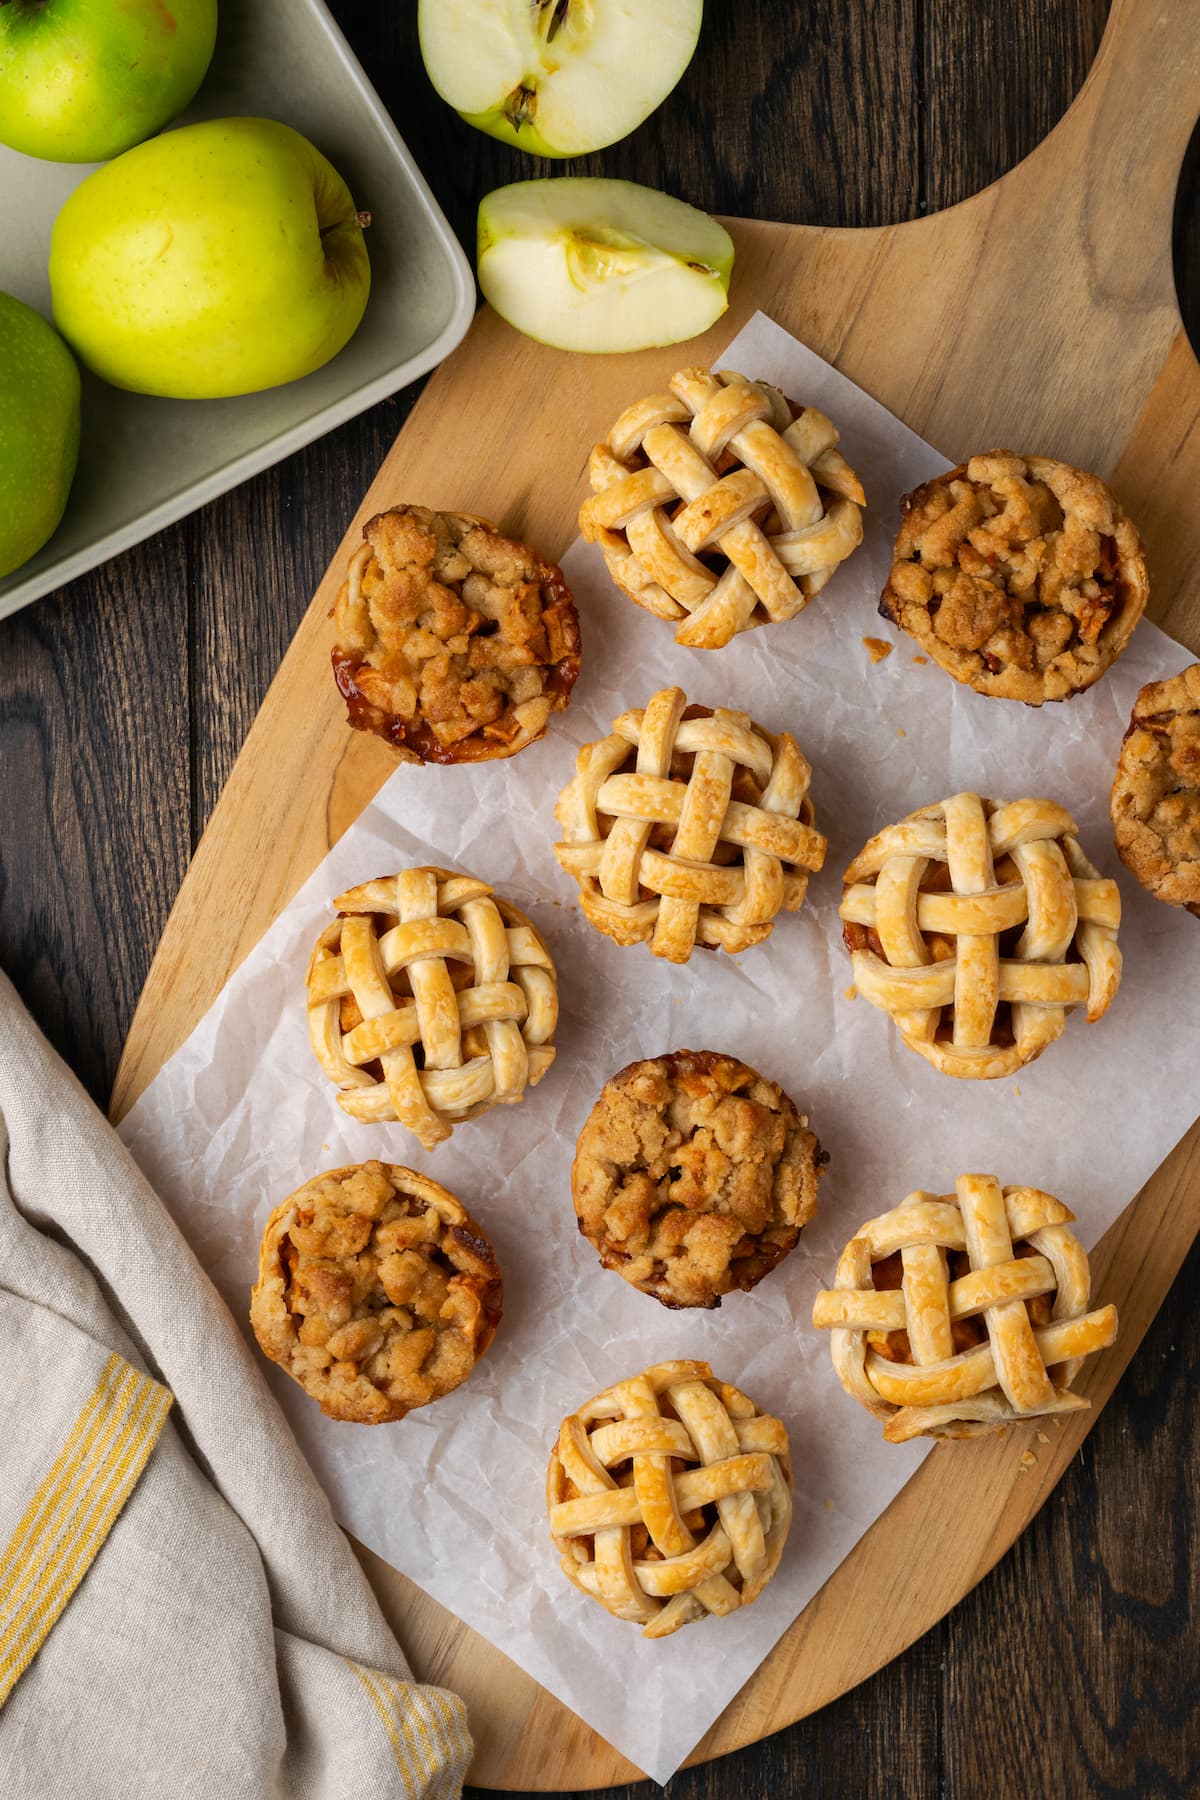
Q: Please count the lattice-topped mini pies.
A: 6